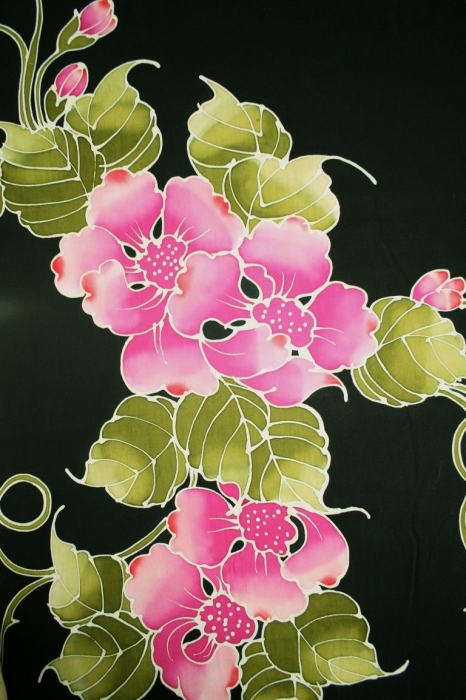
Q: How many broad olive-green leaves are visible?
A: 12